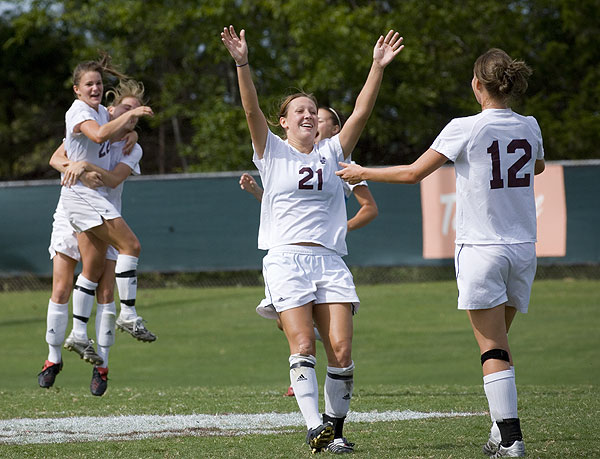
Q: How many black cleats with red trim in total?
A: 2